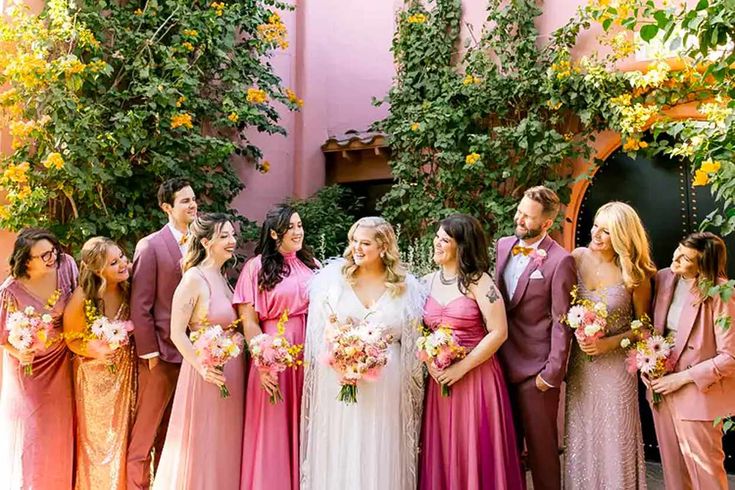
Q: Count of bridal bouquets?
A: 8